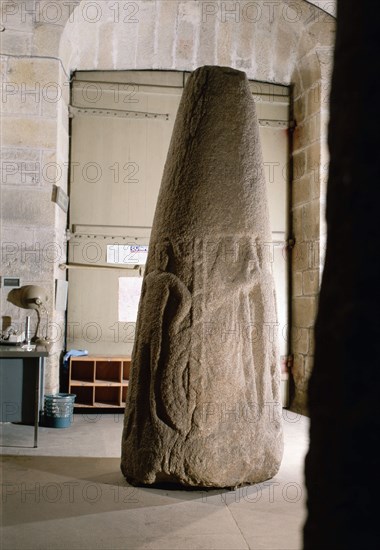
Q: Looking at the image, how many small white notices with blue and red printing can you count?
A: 1